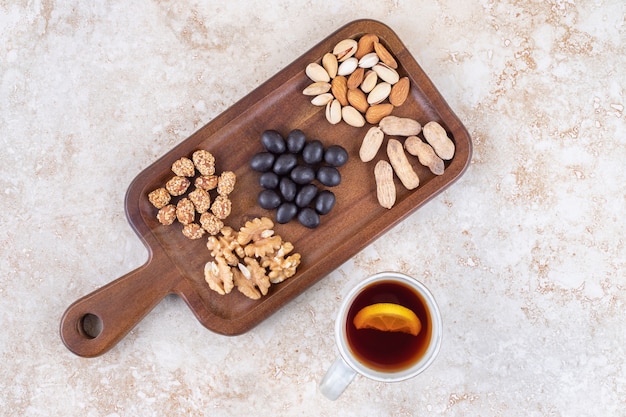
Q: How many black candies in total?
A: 15